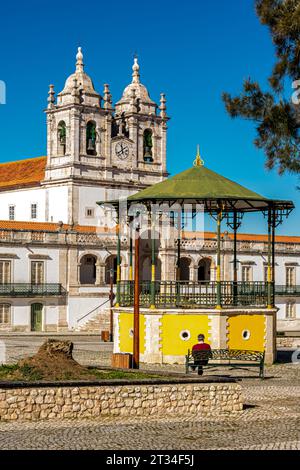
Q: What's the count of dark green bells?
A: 3